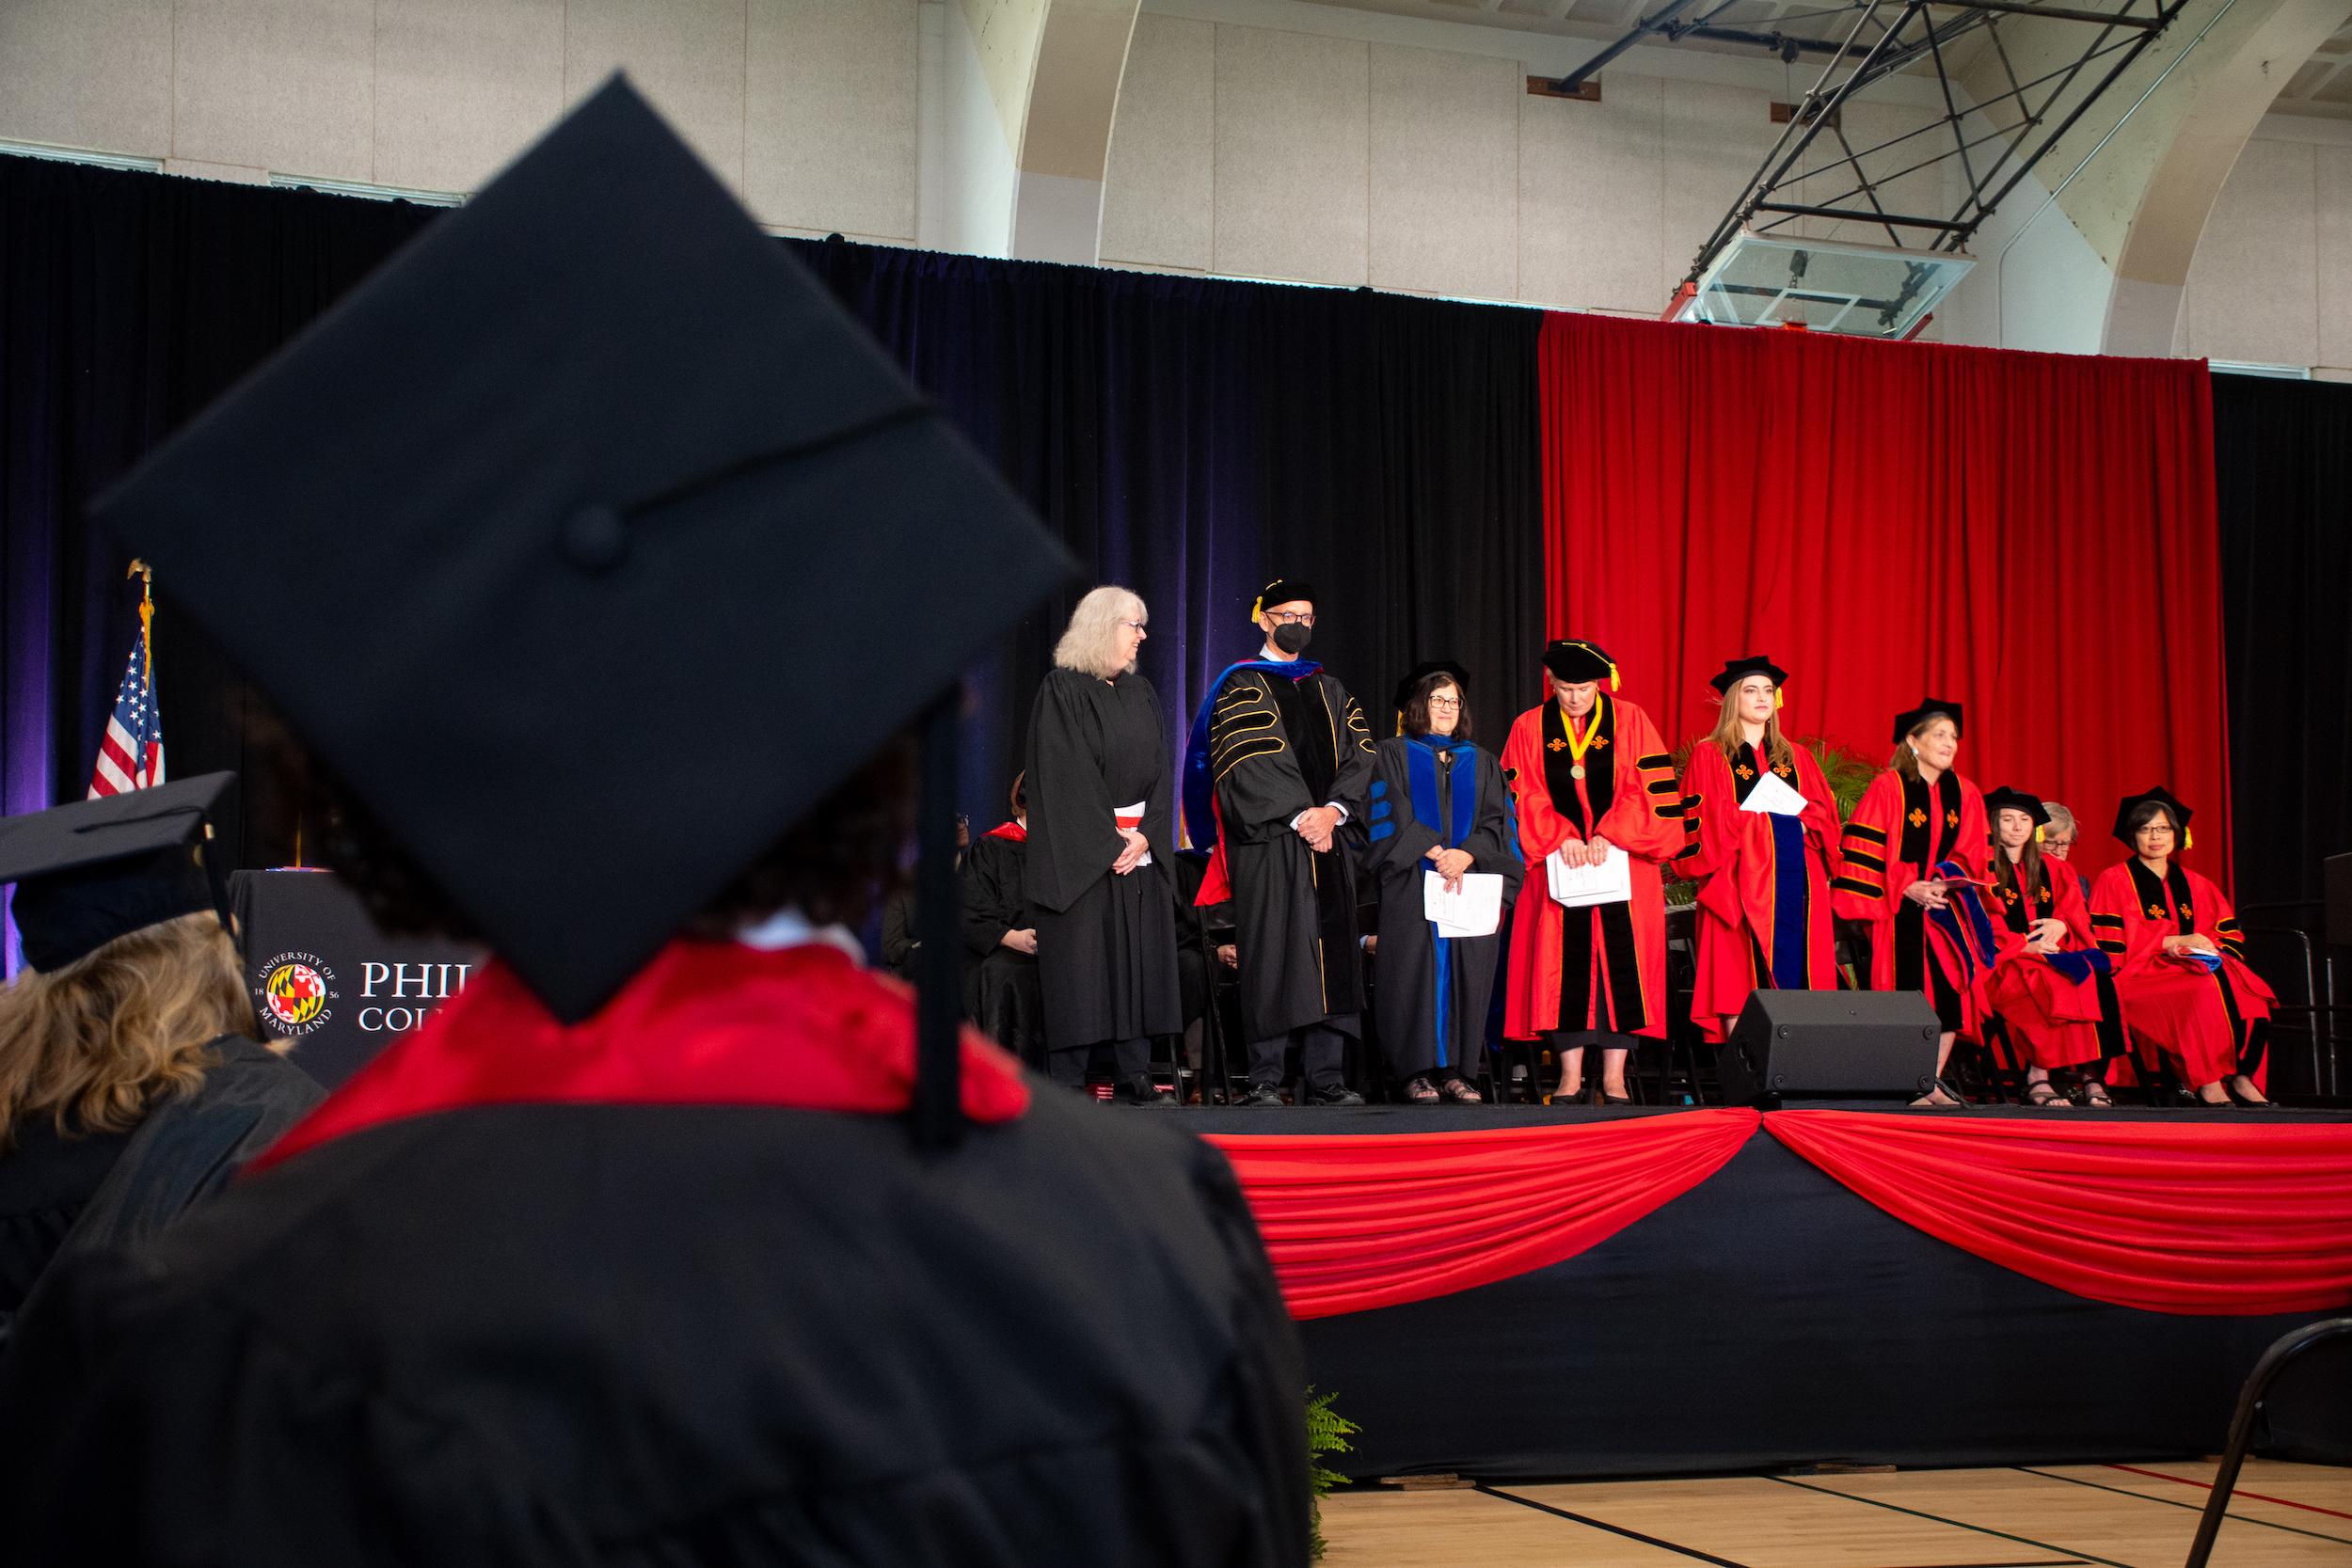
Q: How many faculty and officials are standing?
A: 6